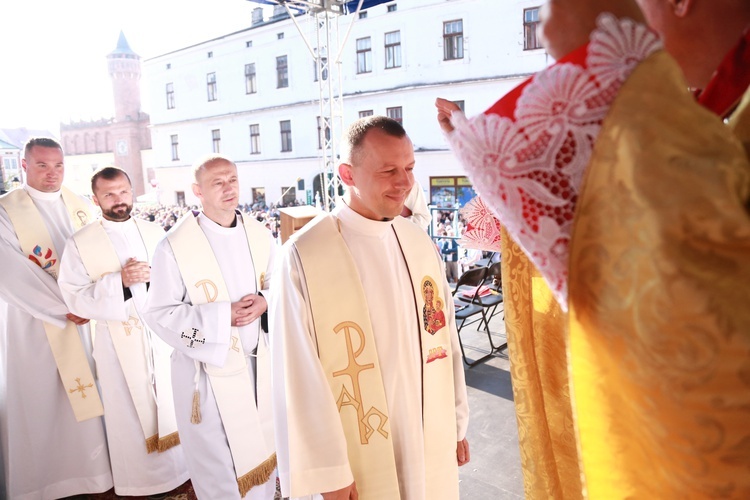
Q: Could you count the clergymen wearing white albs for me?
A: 4